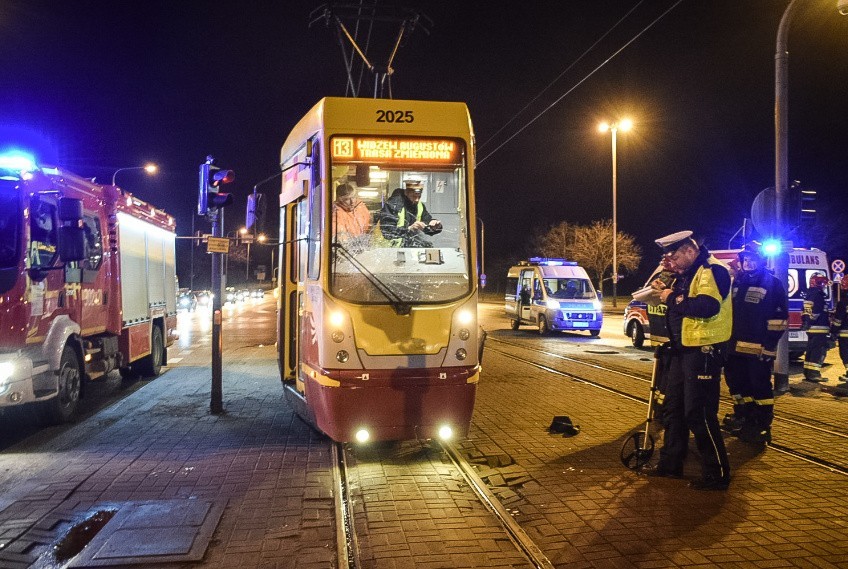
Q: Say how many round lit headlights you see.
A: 4